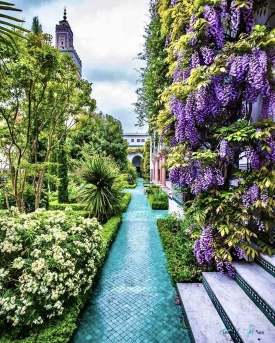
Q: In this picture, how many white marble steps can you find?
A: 4